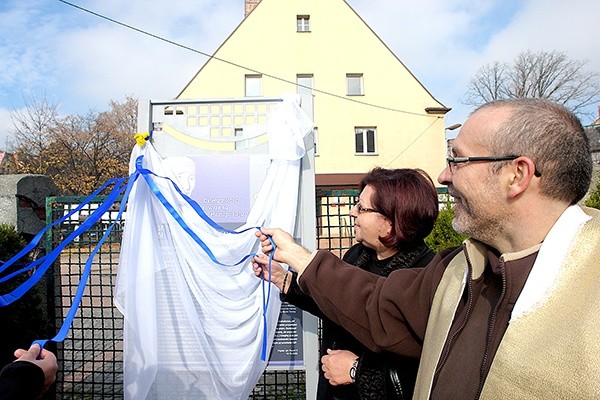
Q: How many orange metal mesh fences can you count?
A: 0